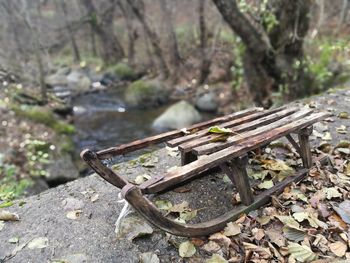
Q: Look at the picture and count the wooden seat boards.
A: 5